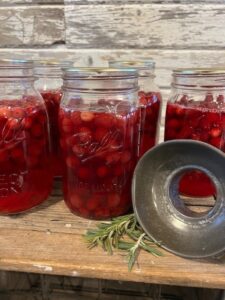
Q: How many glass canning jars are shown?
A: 5